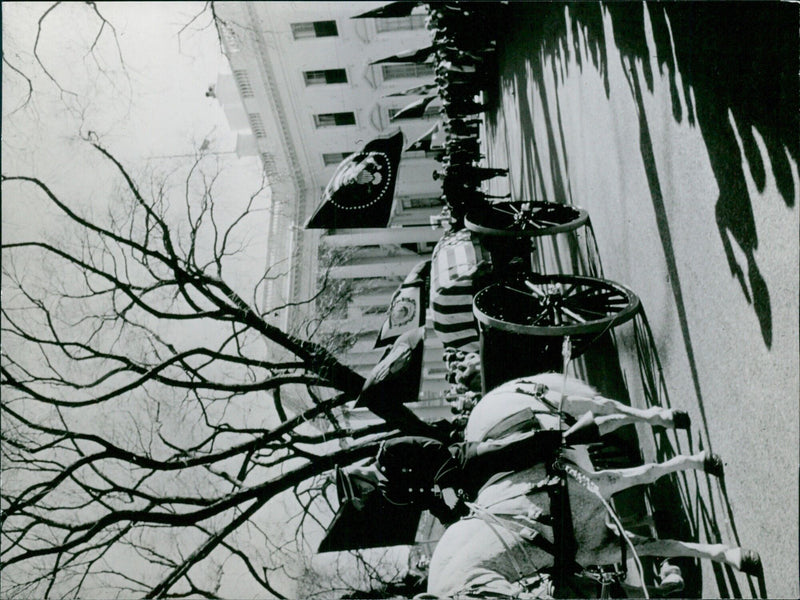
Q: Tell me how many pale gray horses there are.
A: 1